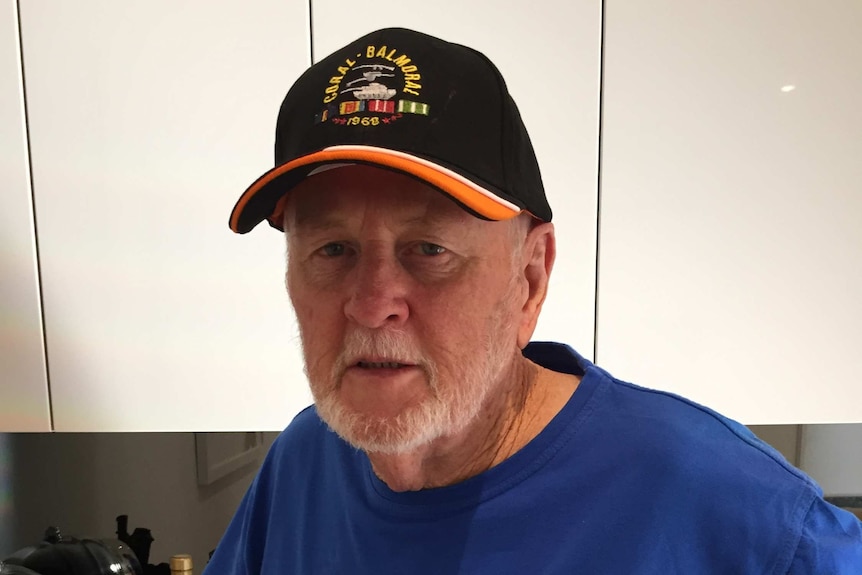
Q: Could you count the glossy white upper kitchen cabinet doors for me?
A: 4